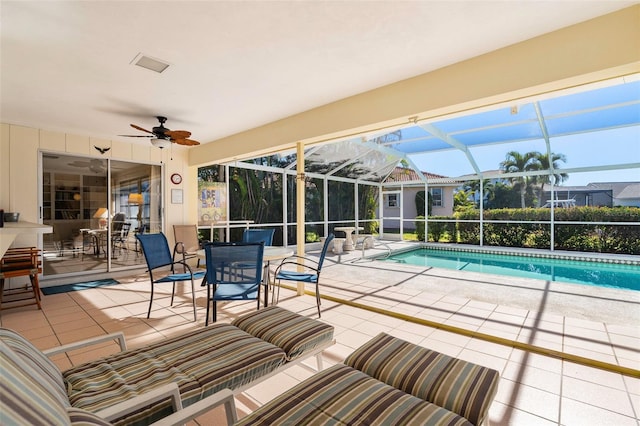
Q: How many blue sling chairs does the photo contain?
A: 4